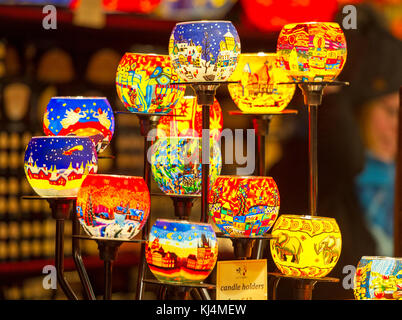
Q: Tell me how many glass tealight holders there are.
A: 13